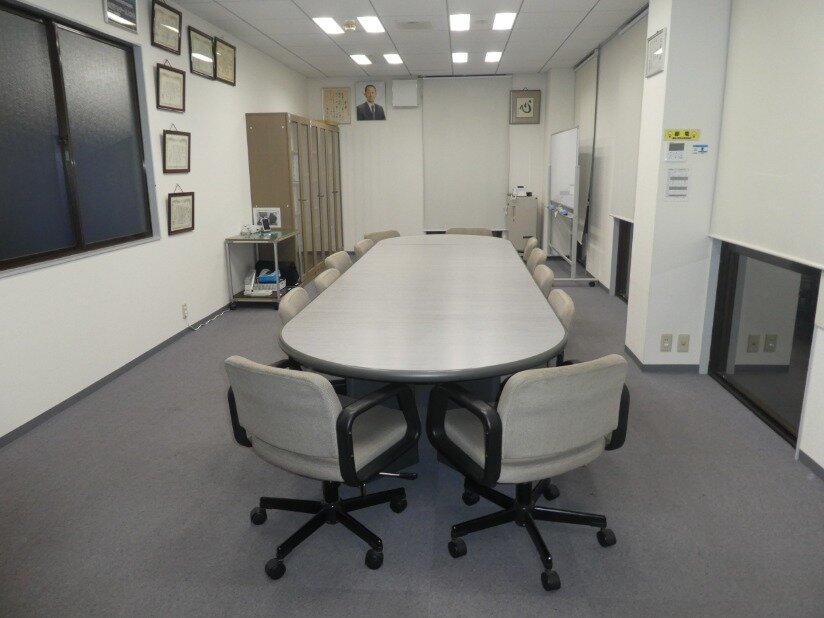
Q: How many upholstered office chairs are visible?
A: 12